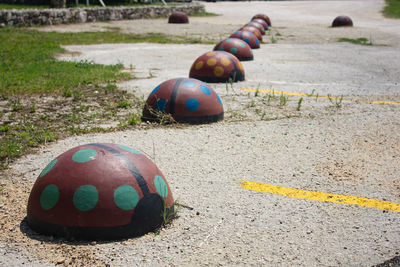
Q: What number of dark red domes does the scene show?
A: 11